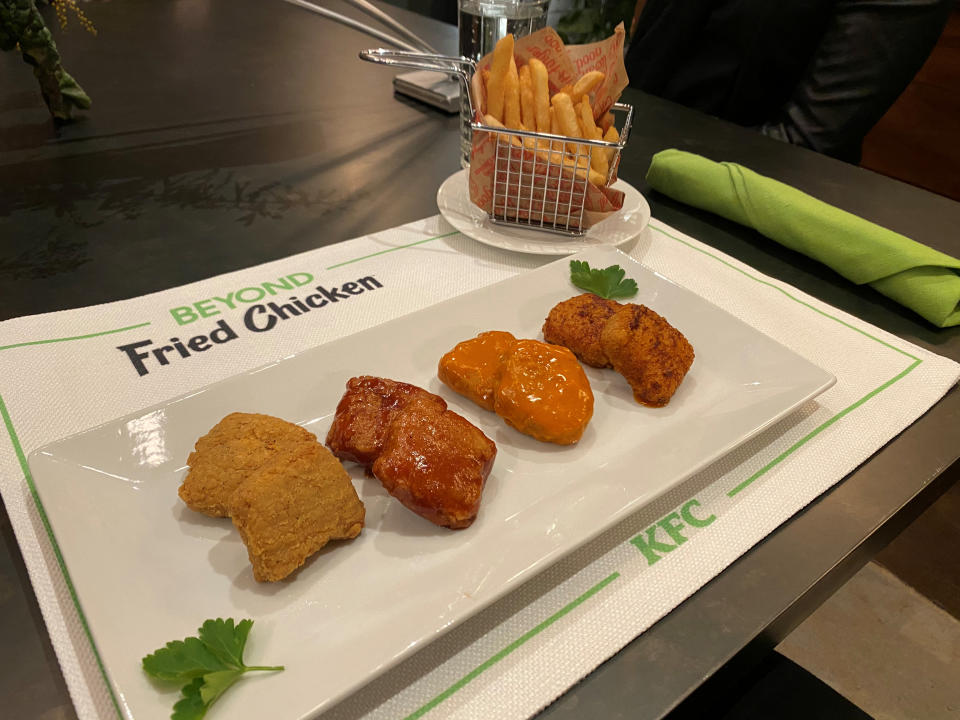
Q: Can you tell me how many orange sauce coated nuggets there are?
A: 2